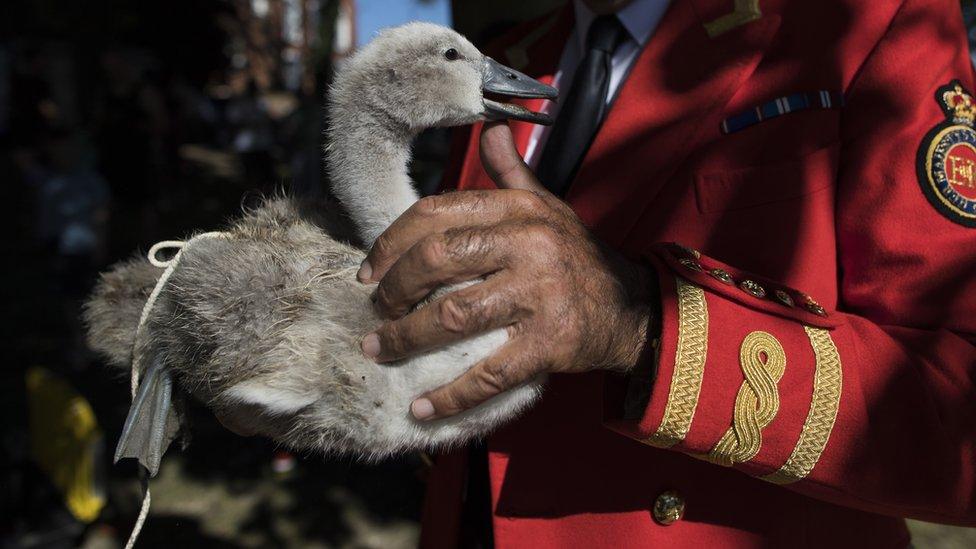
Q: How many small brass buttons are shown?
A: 5